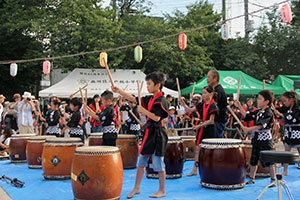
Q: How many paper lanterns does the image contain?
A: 7